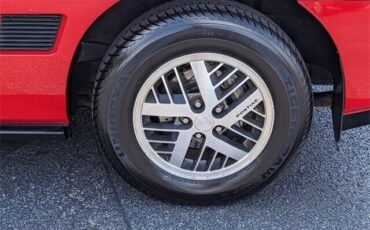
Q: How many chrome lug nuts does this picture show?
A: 5